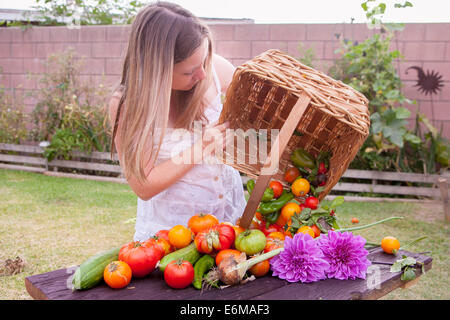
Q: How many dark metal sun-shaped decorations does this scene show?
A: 1